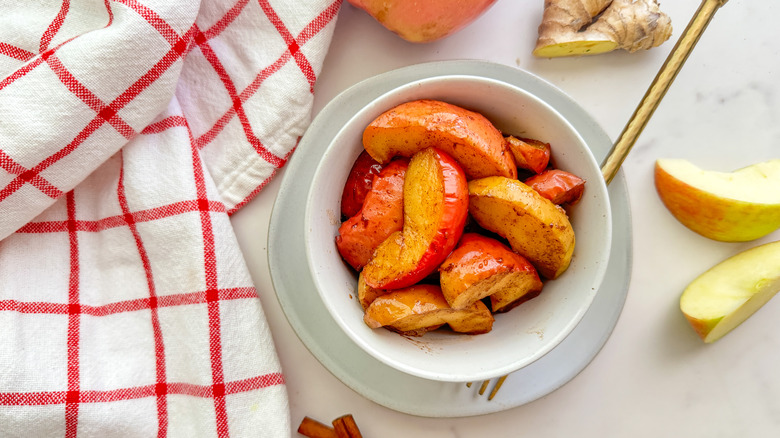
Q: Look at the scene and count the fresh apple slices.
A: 2